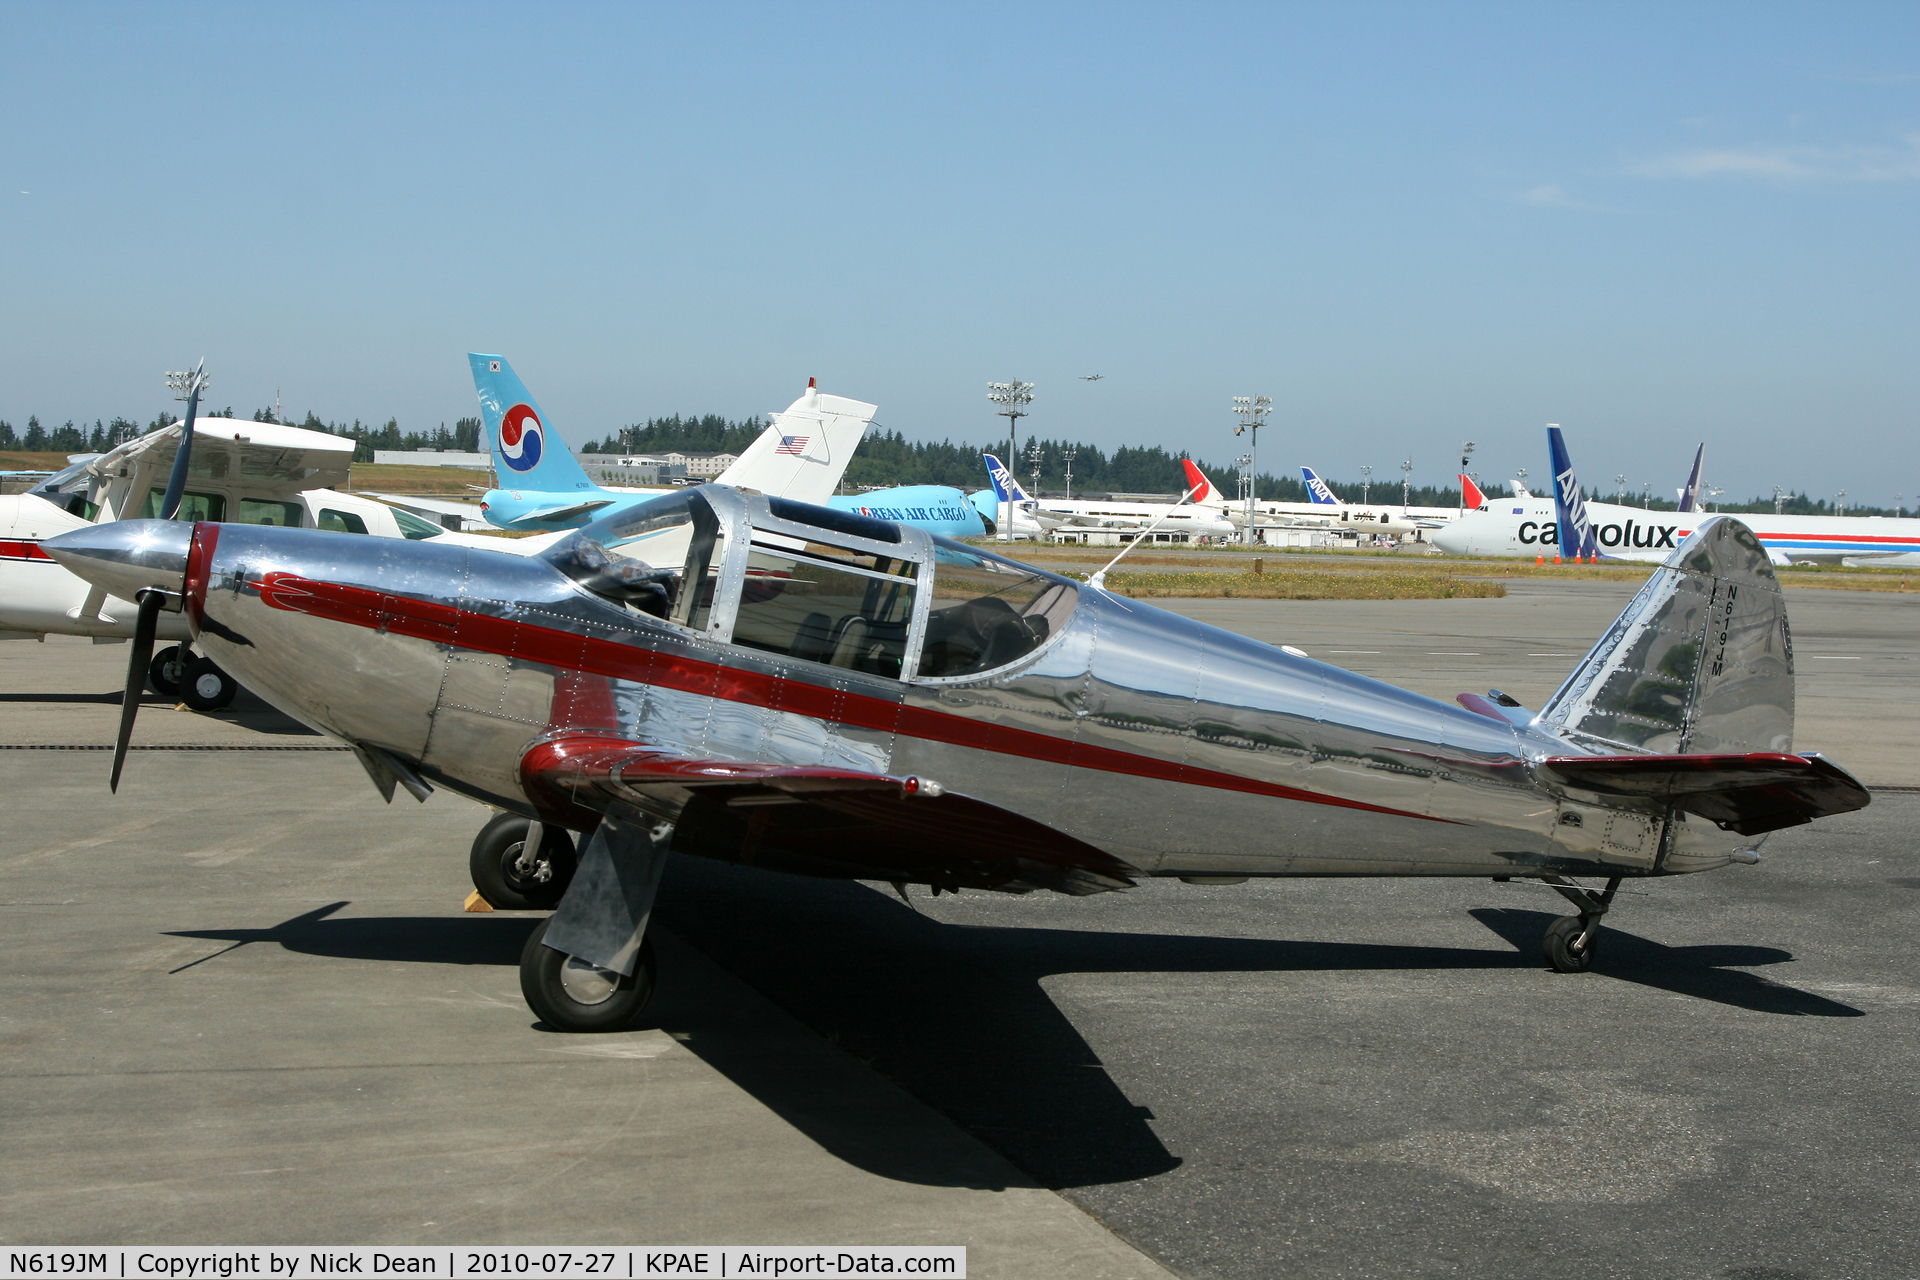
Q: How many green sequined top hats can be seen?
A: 0